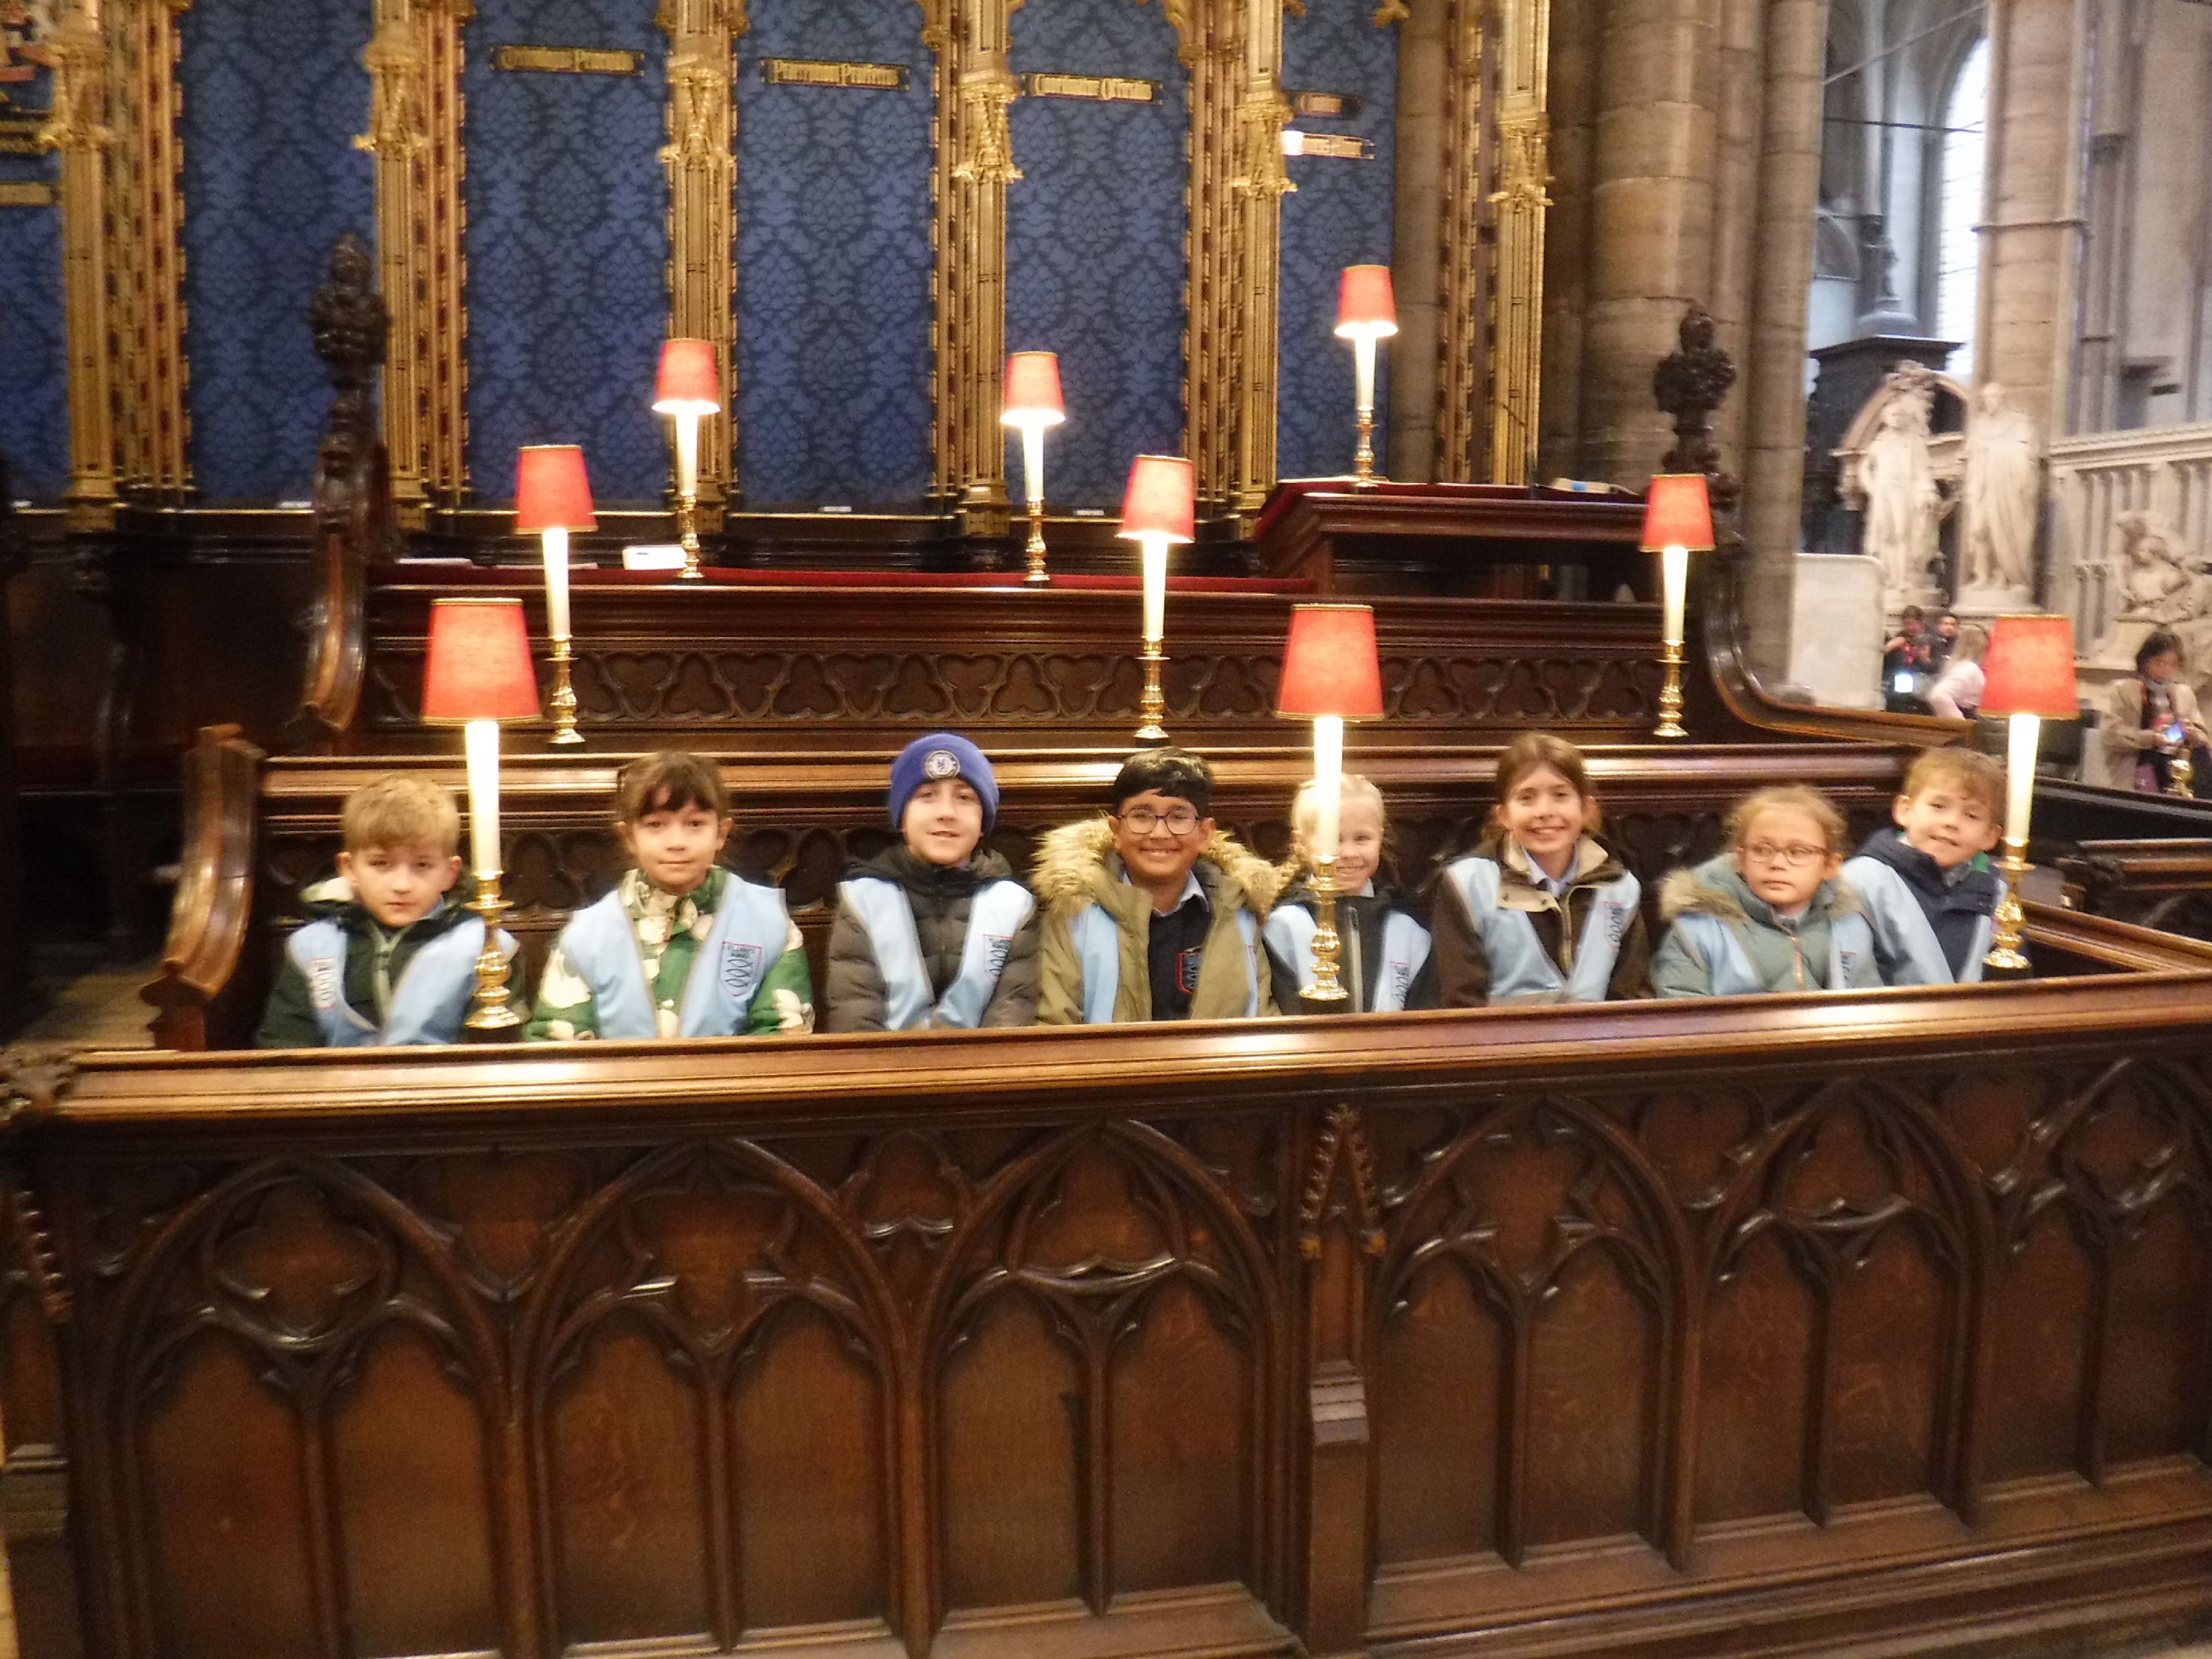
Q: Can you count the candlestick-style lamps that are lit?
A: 9